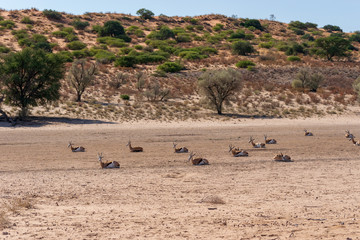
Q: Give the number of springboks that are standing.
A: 0